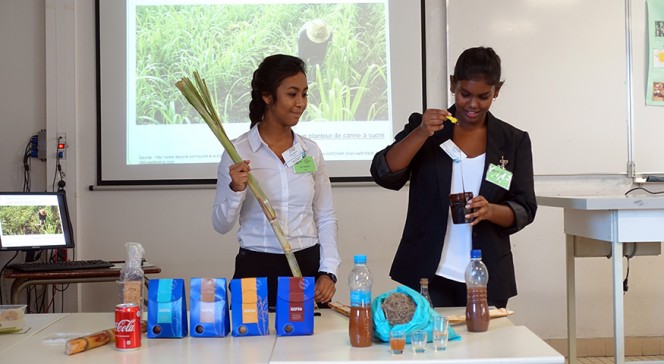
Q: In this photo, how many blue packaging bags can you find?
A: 4